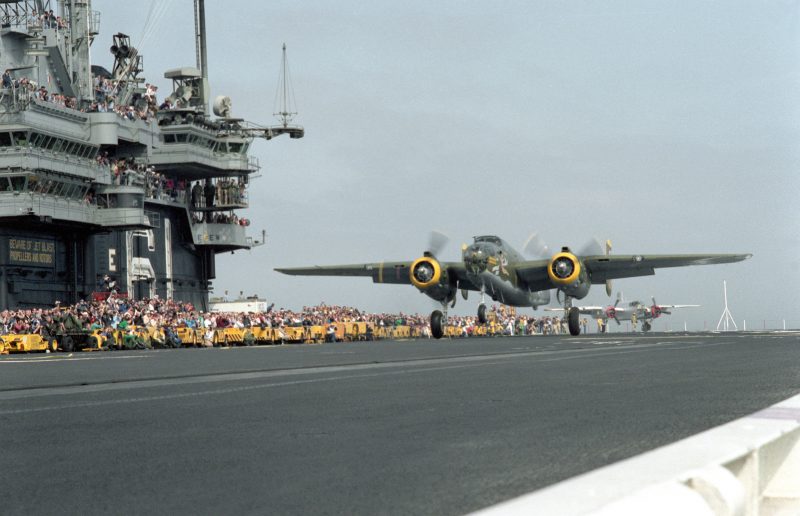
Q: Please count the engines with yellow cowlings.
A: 2